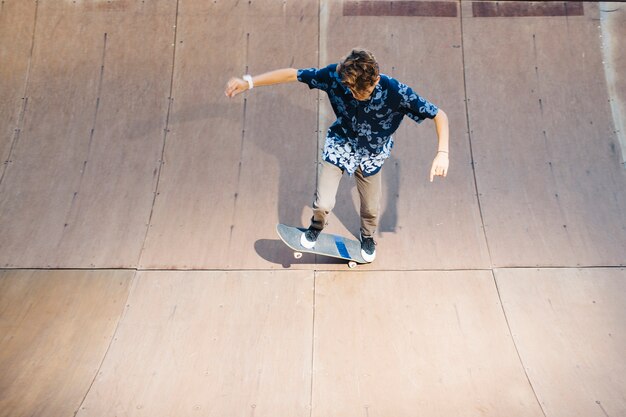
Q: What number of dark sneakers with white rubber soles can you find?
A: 2